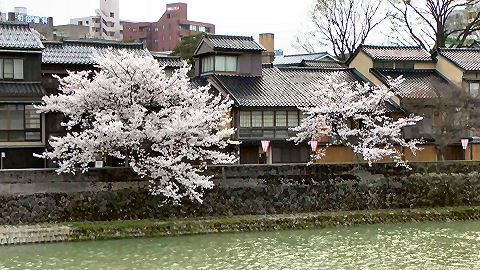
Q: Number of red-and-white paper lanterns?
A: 3